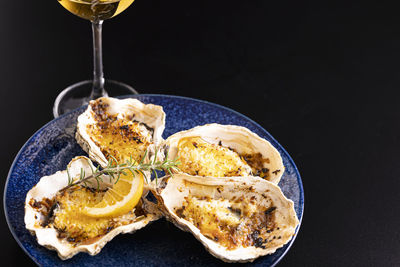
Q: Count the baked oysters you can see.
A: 4